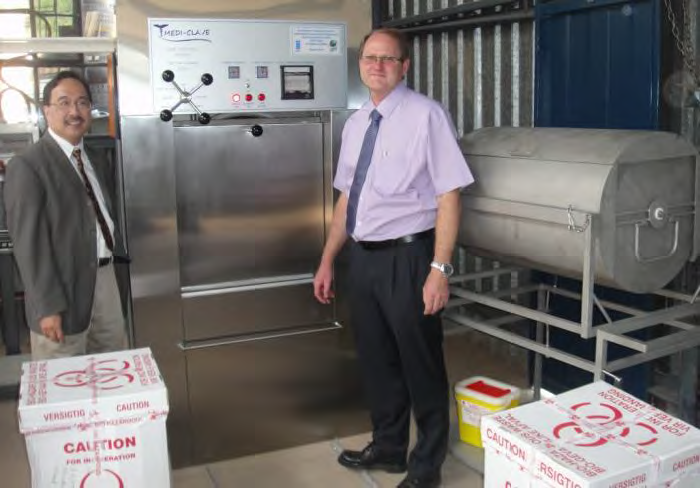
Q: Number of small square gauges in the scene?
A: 2